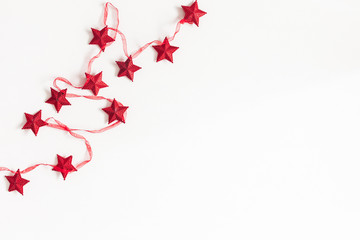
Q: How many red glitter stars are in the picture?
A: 10